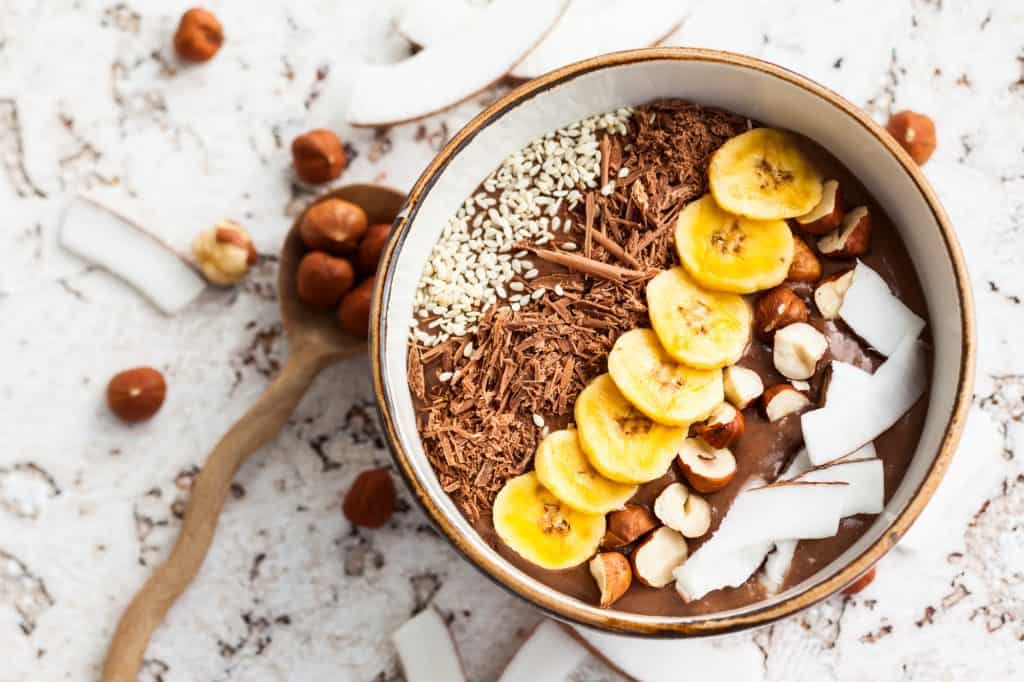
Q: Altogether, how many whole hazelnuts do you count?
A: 11